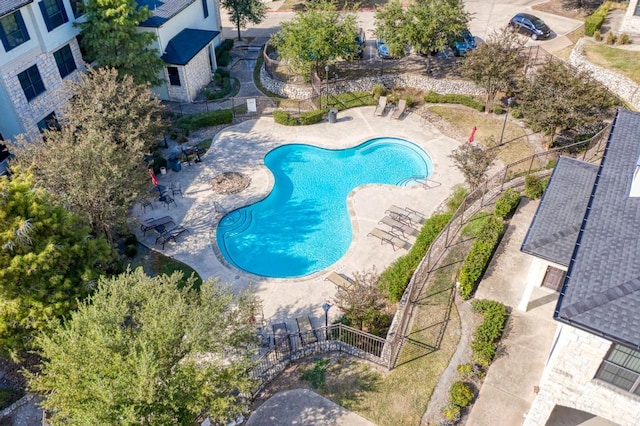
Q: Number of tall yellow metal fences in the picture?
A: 0